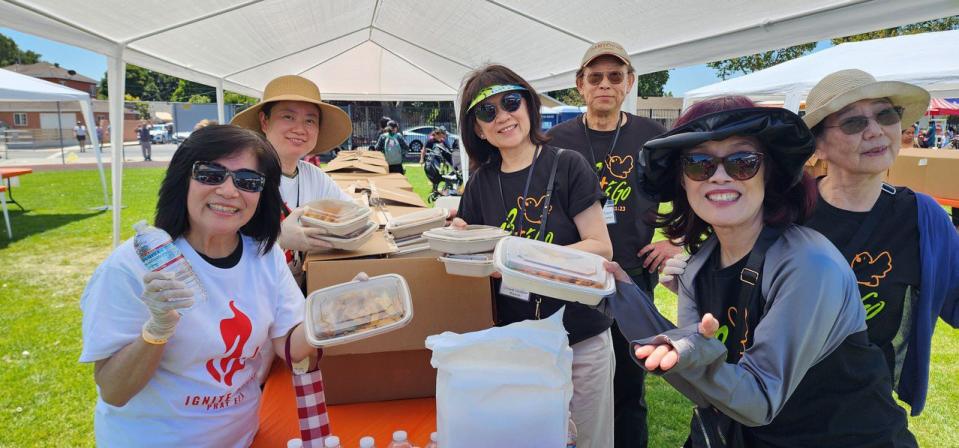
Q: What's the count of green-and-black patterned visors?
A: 1